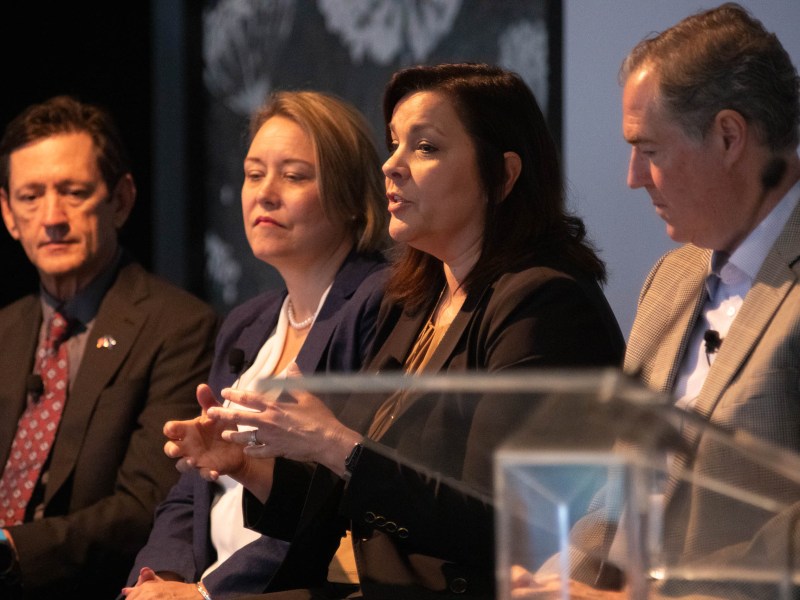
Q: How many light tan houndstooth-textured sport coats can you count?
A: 1